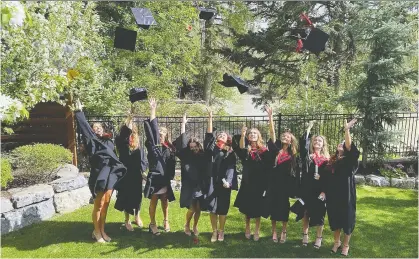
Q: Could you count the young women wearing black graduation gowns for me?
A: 9